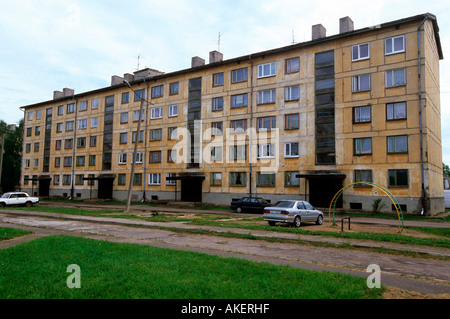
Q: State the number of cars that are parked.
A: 3